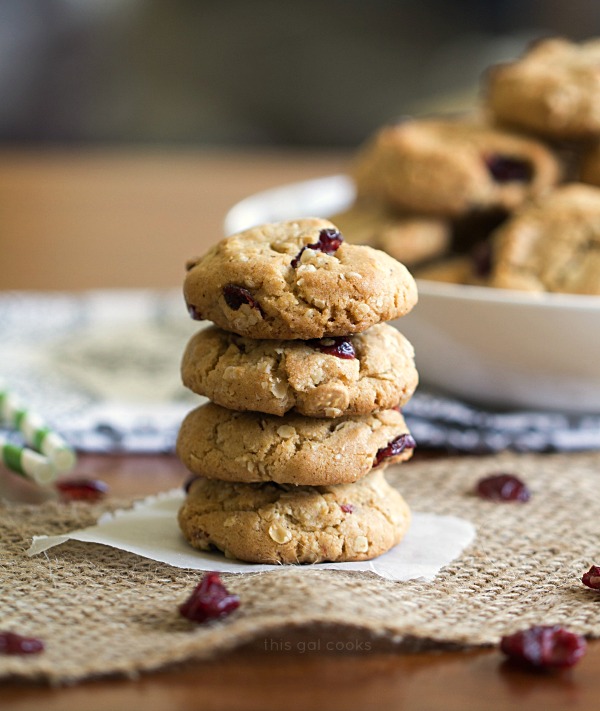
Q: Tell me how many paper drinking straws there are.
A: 2